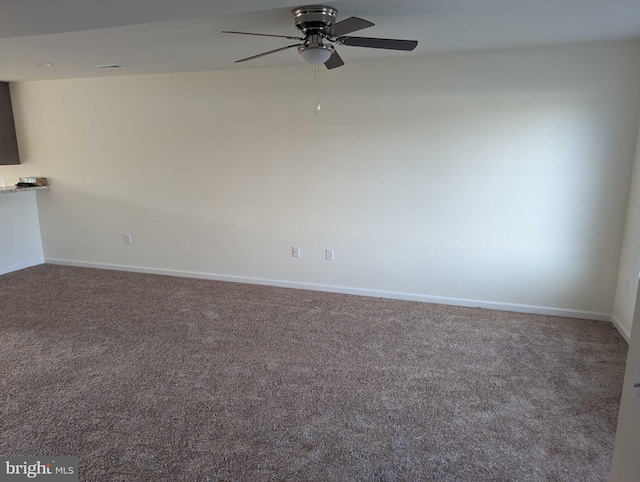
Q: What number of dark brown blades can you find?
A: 5